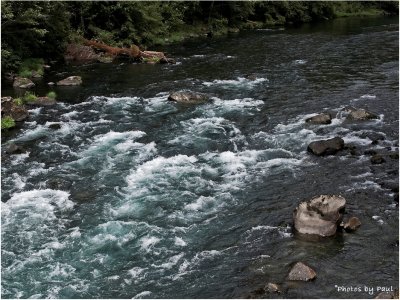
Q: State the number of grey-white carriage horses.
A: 0